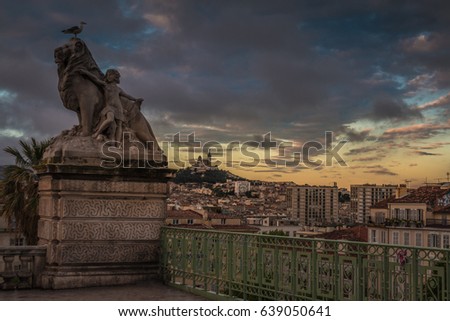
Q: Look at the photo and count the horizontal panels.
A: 3